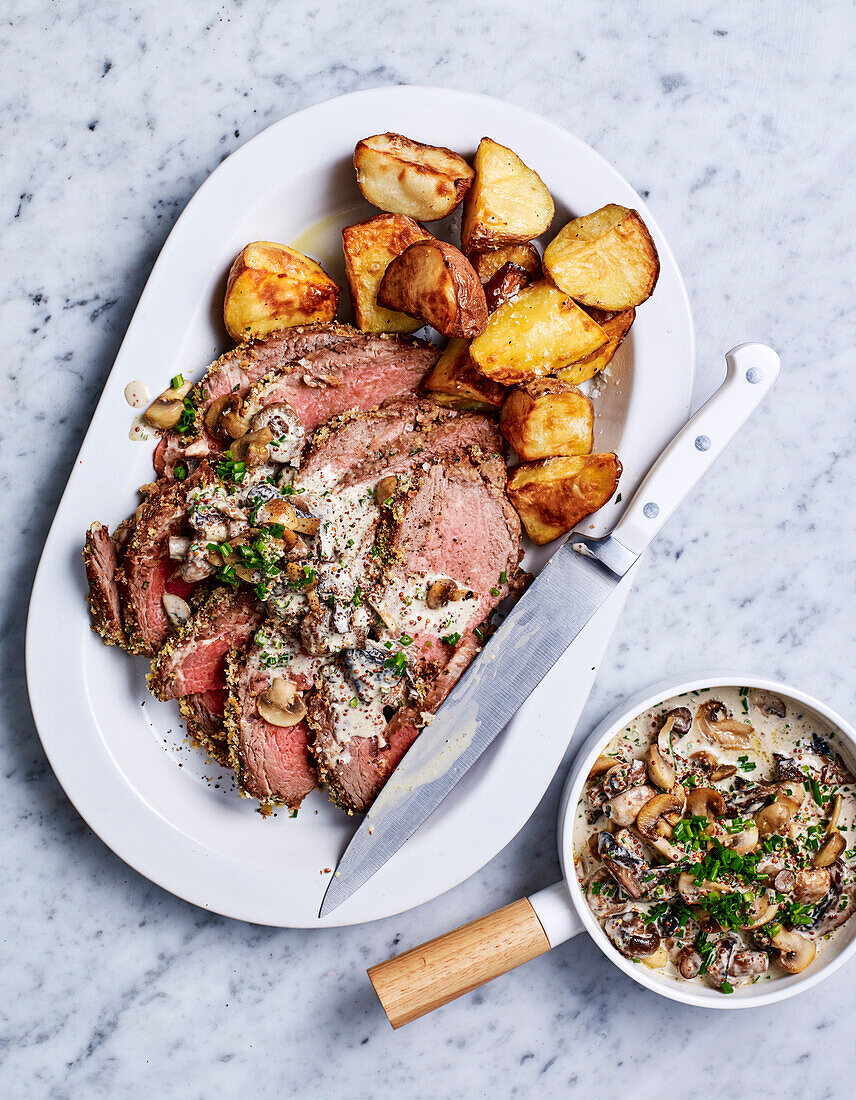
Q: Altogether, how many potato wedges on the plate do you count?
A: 13